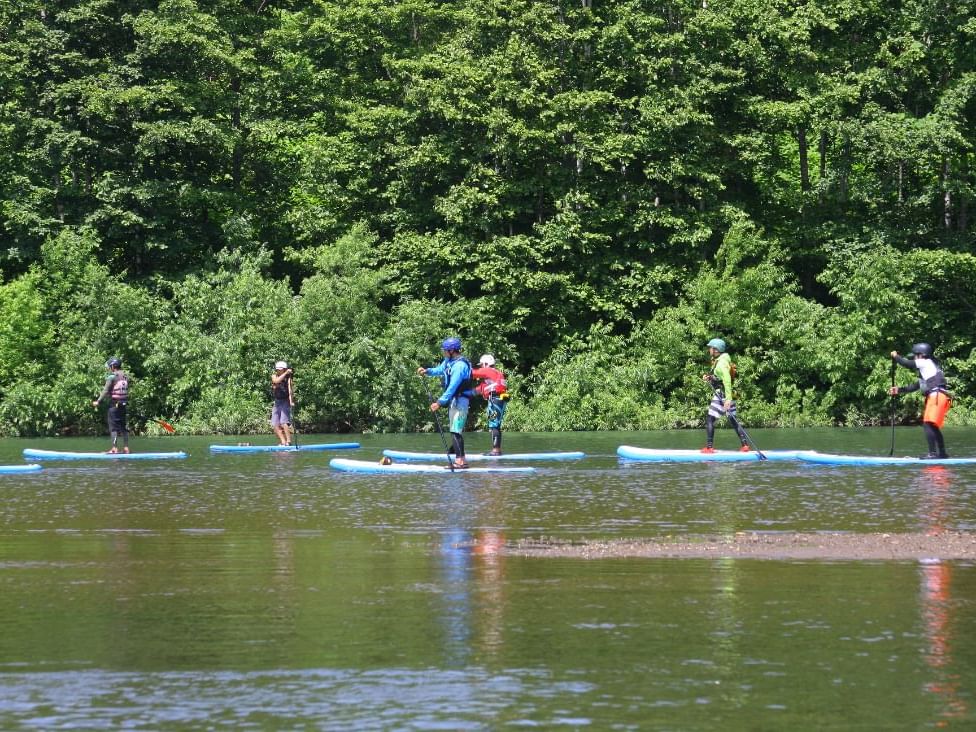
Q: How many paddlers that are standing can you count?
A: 6